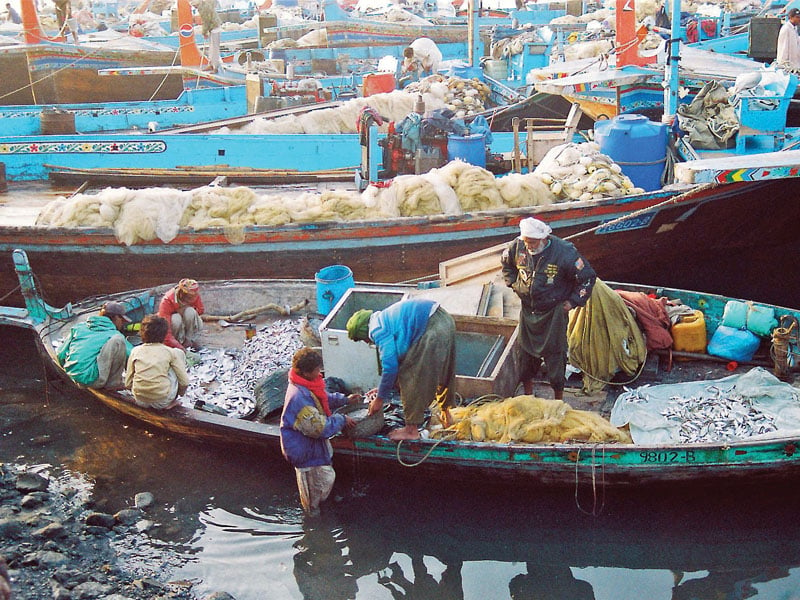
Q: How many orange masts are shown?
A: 3